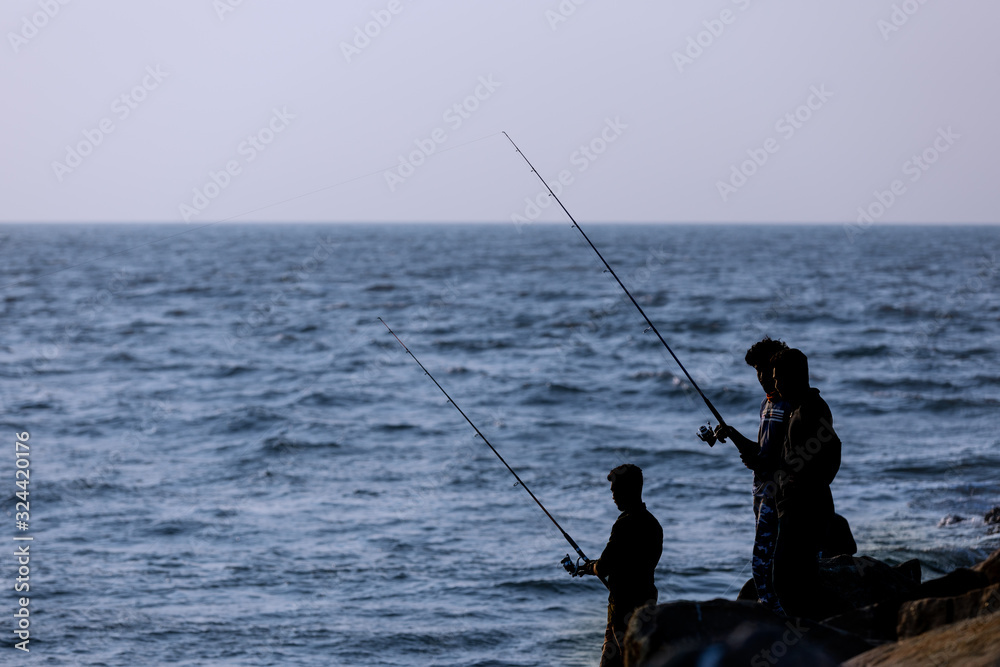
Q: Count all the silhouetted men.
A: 3